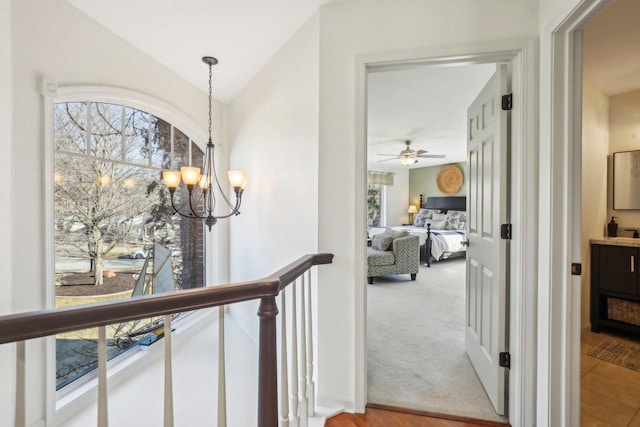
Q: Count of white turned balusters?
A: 8